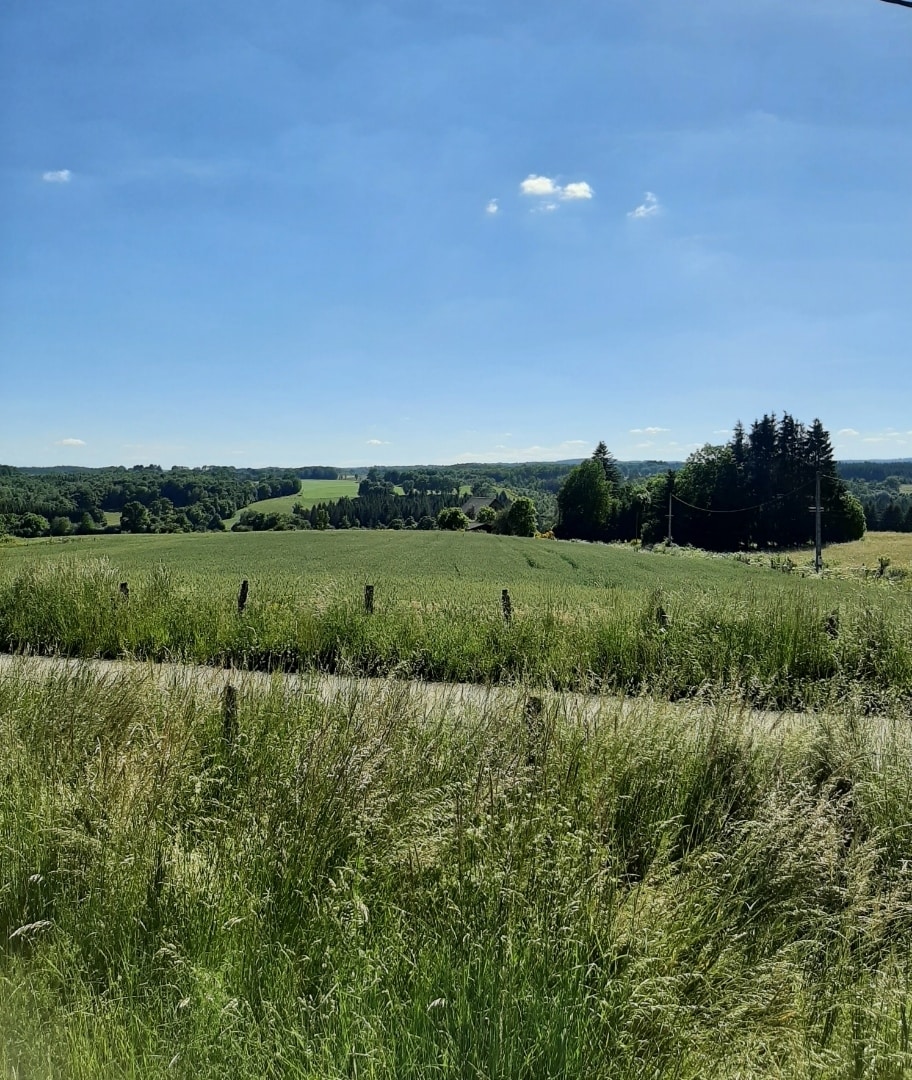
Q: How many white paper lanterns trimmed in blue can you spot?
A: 0